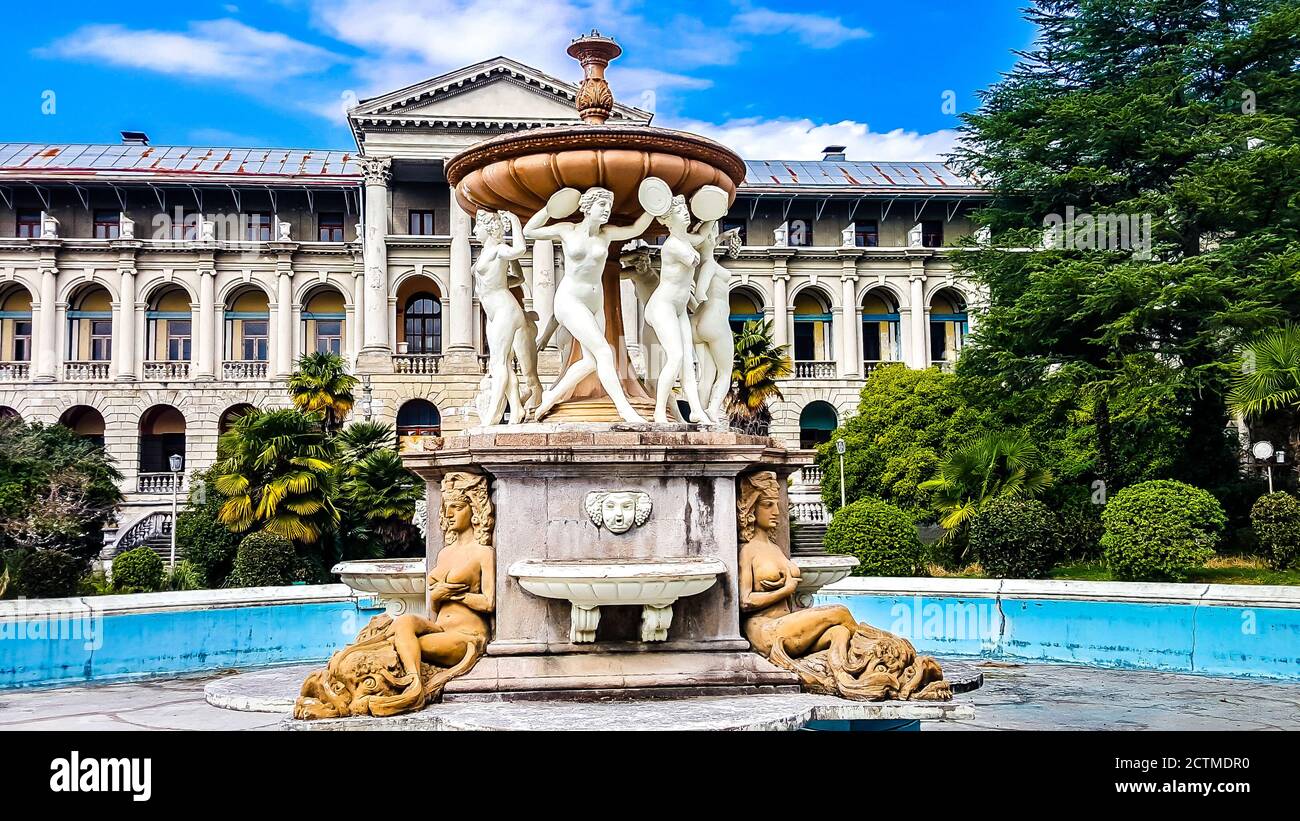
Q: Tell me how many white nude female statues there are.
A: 4